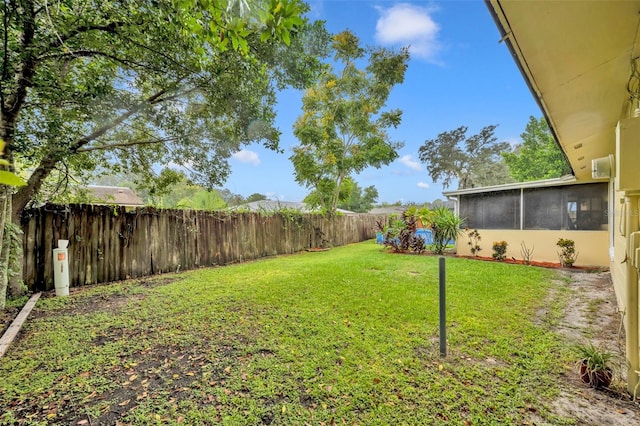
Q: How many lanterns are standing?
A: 0